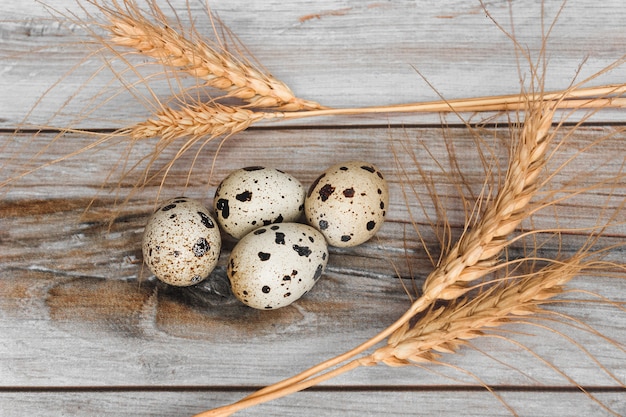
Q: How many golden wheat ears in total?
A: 4